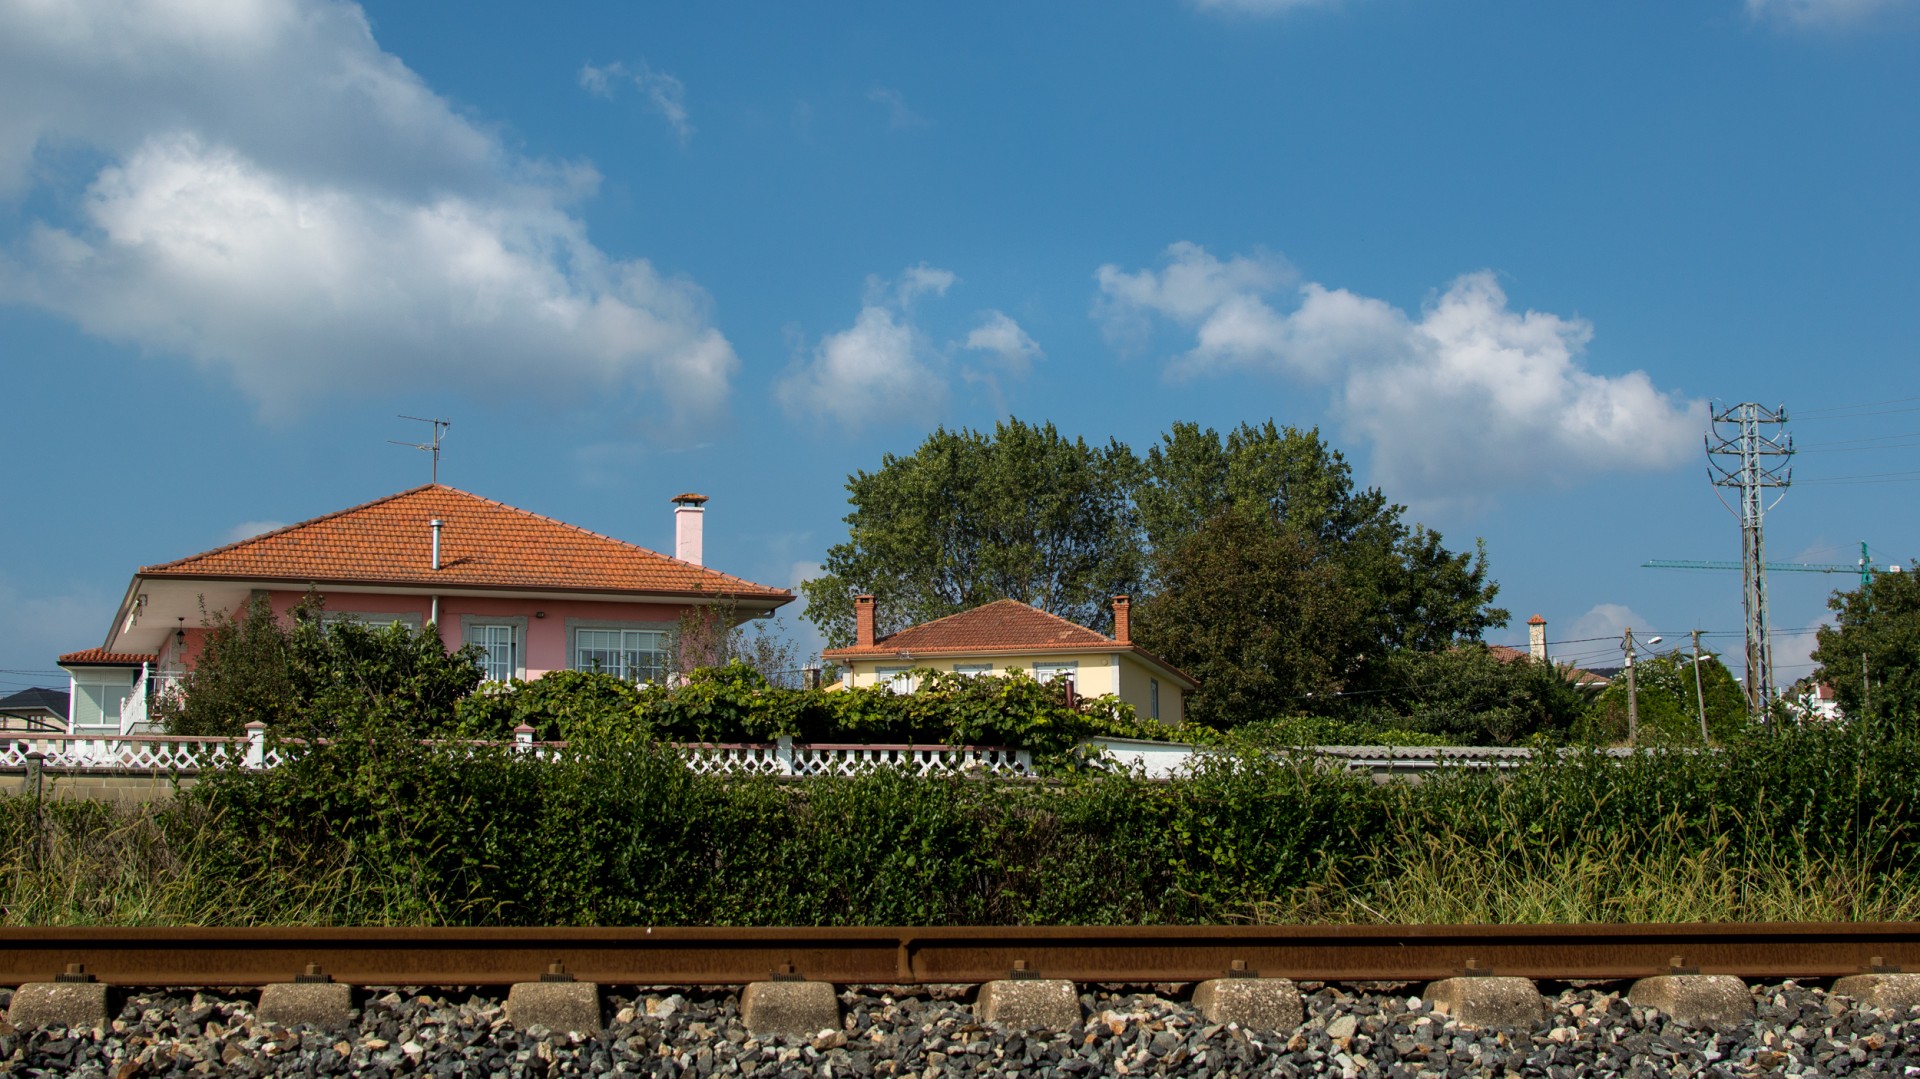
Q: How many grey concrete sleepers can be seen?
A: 9